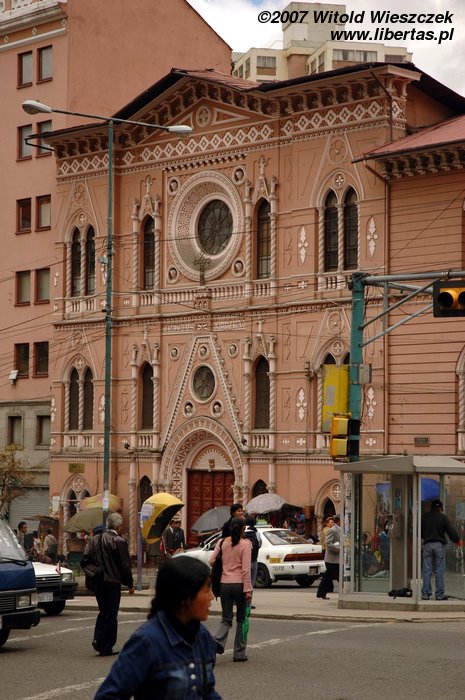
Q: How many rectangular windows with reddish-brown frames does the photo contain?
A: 10